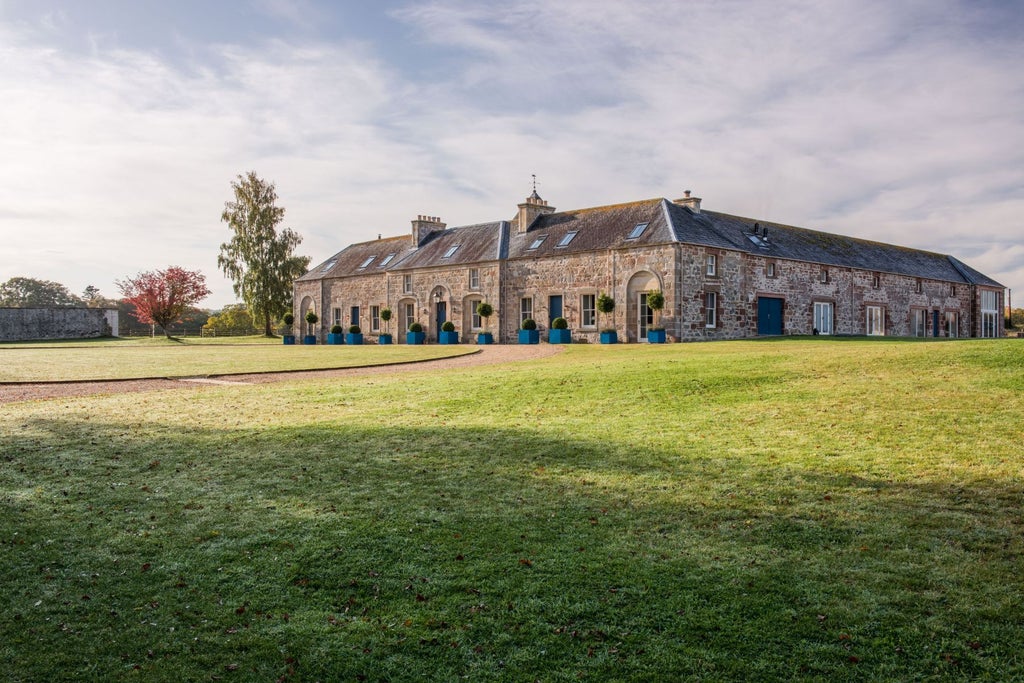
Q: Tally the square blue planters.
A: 12